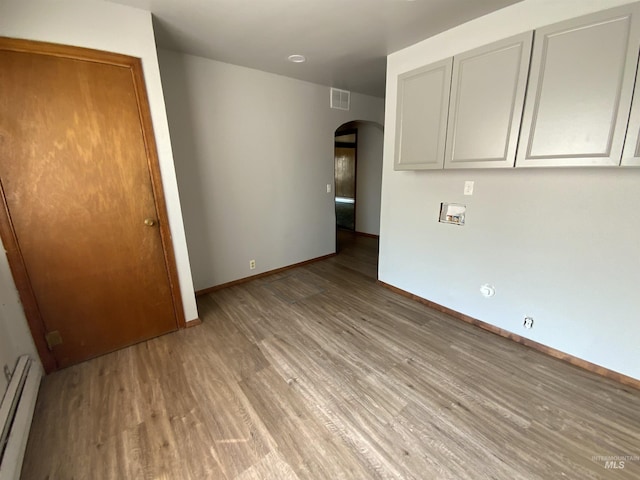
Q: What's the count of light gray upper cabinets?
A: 4